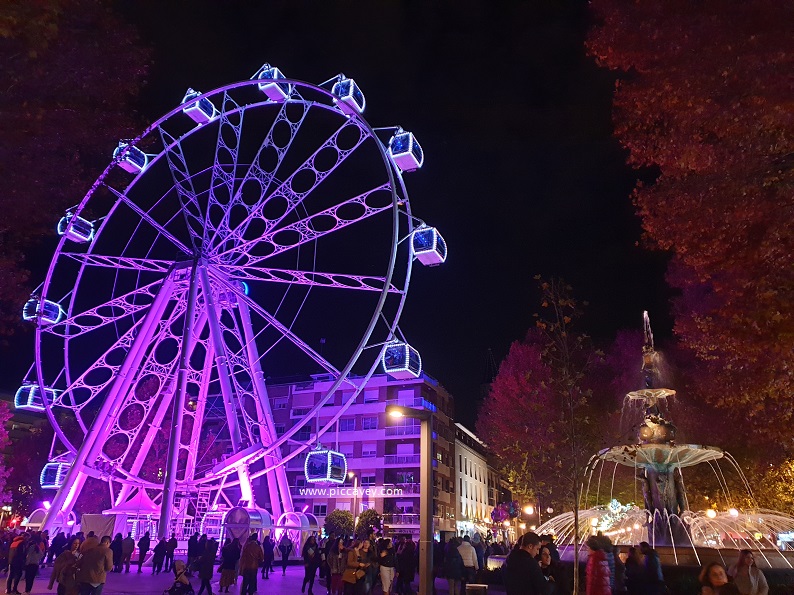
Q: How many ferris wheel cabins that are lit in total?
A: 12